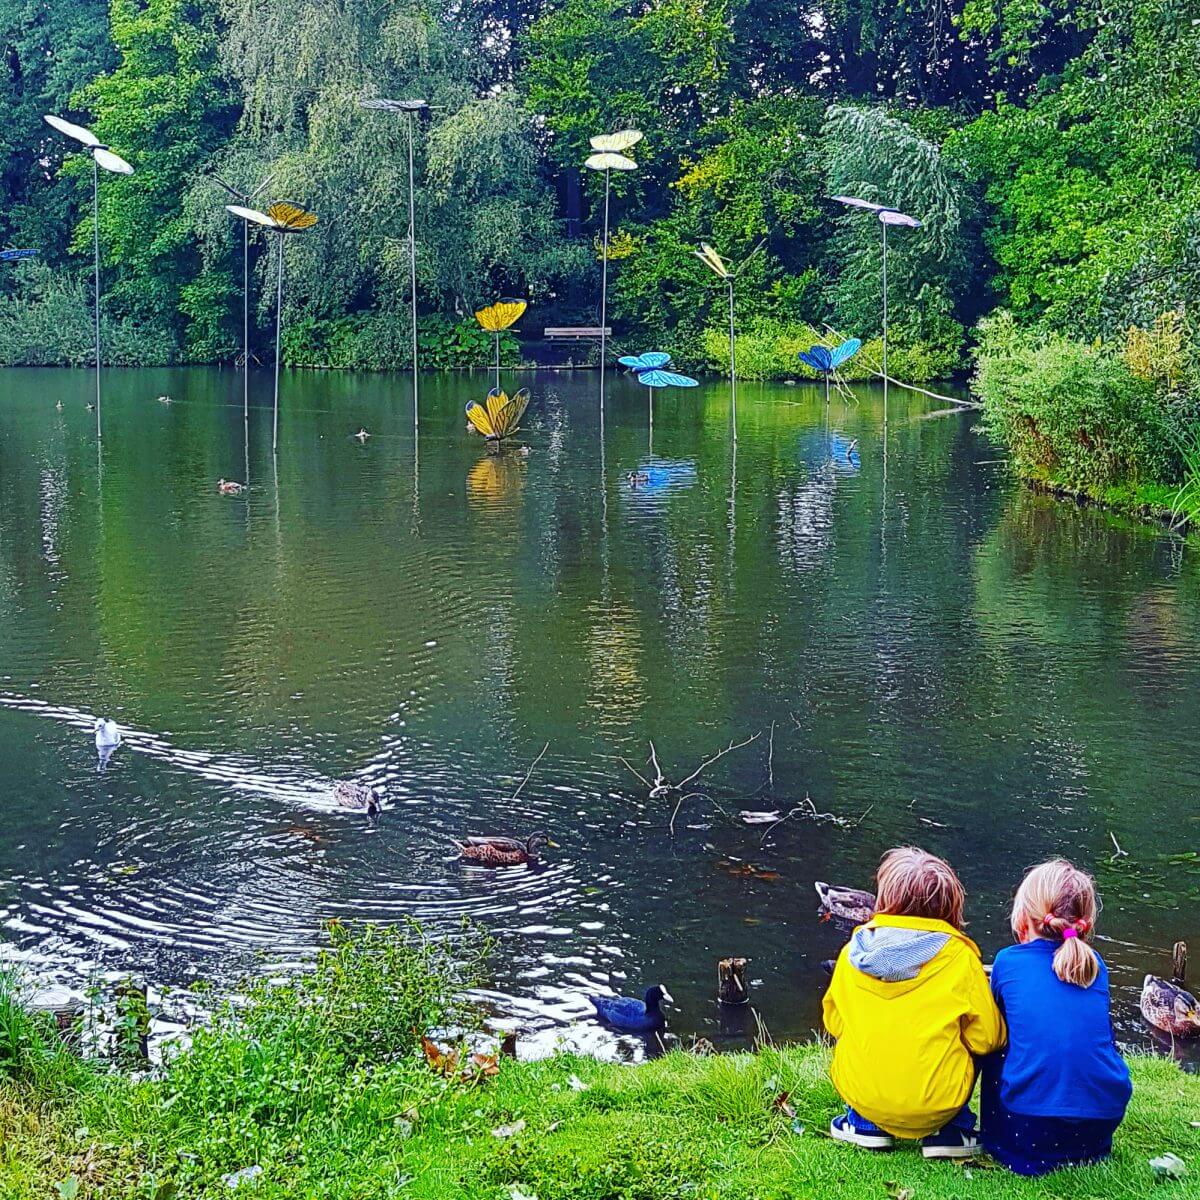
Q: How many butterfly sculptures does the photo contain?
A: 12